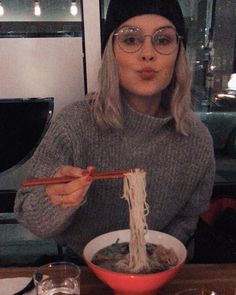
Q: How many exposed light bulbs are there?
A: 3